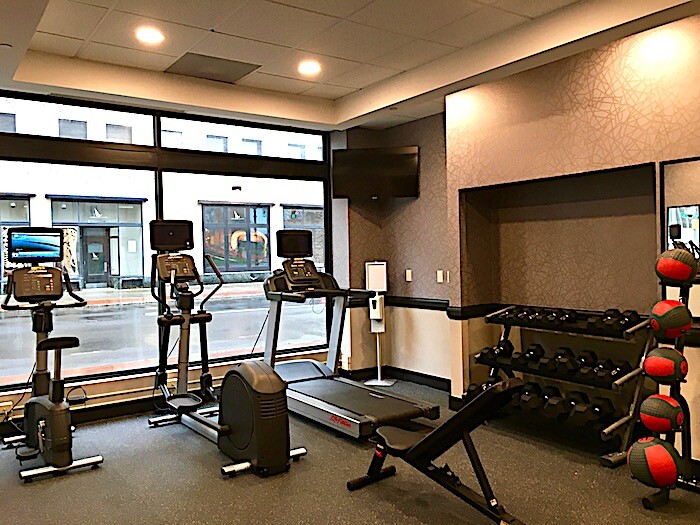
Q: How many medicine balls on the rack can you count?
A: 5